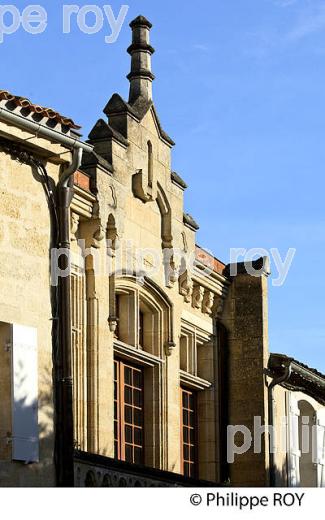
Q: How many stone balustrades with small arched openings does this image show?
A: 1